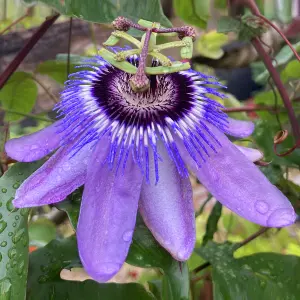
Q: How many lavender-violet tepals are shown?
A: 7